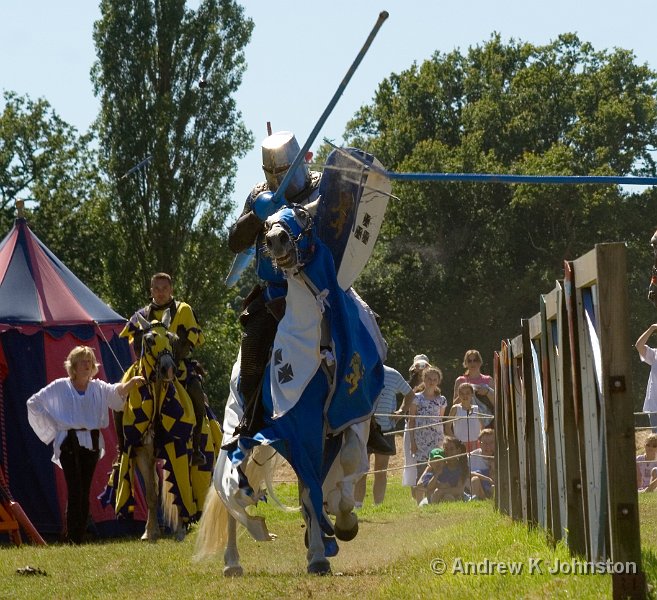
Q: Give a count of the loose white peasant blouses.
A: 1